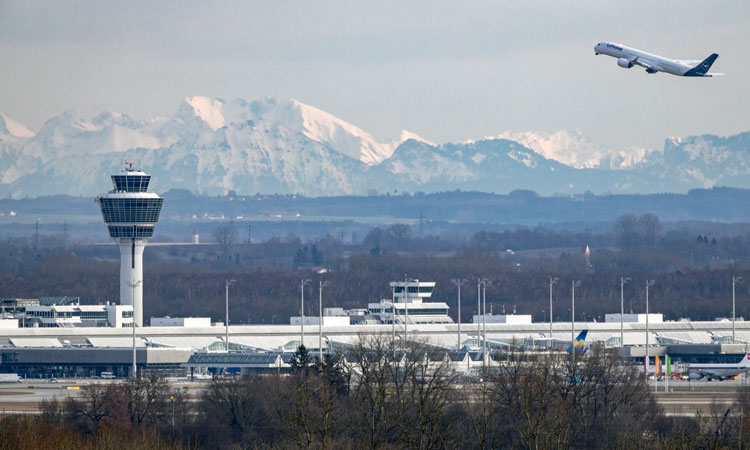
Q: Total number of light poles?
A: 14